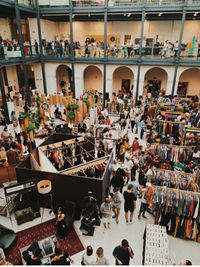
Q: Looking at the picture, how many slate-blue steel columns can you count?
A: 7